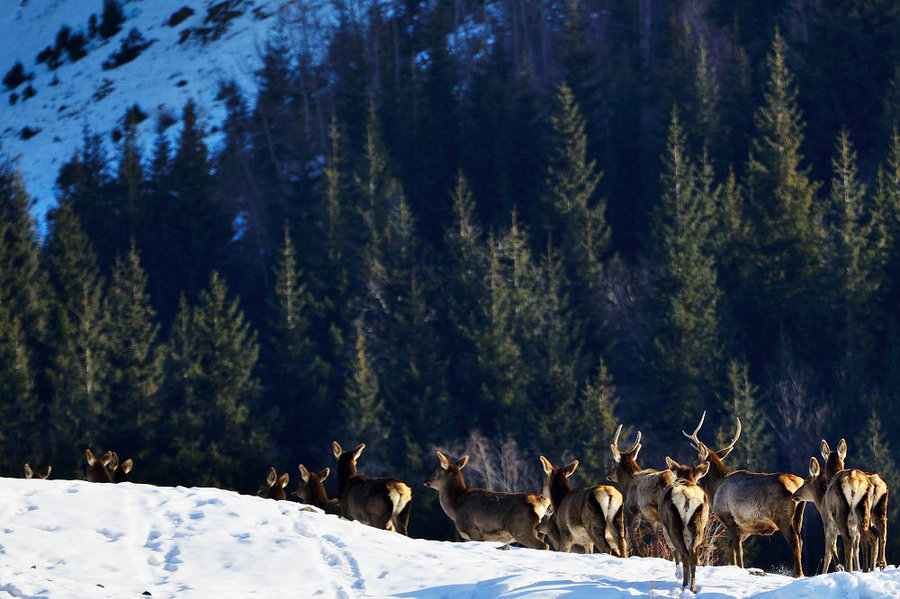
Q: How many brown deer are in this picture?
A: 13